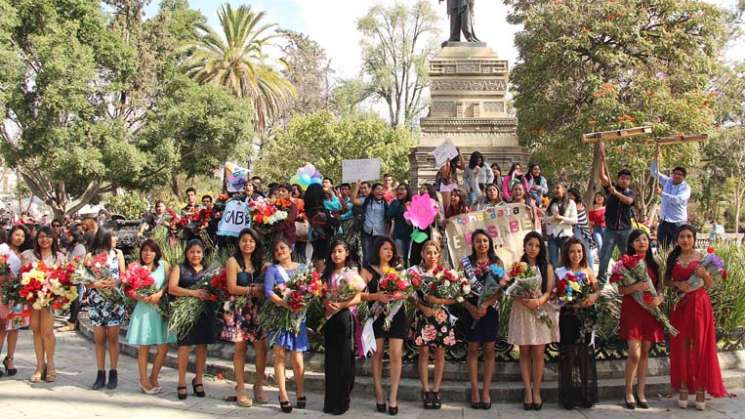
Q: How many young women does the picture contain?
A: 15